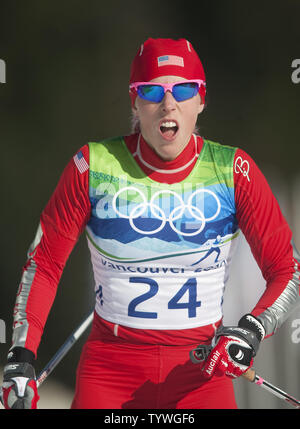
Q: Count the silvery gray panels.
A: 2